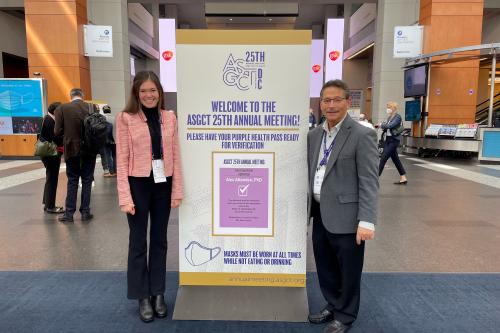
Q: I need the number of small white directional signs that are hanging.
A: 2